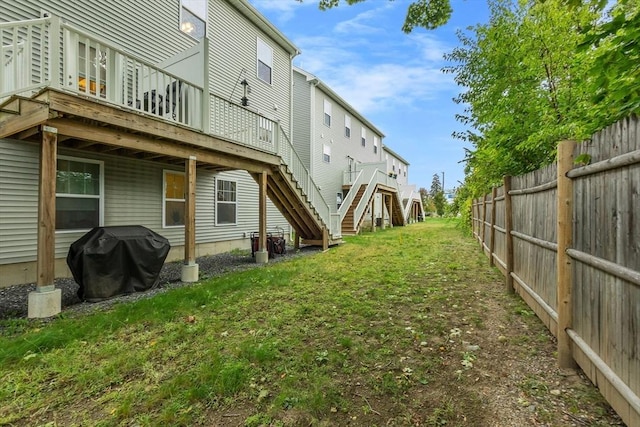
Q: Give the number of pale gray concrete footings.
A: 3